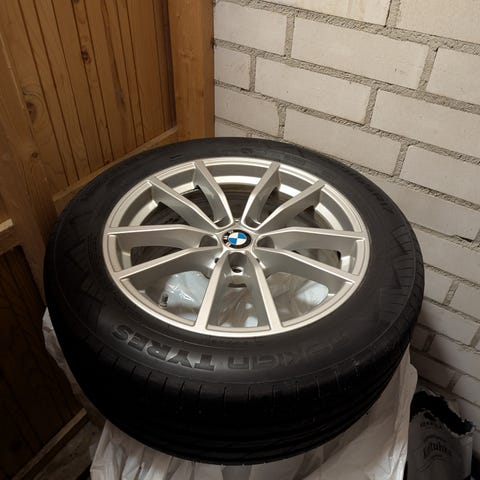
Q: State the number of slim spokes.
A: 10